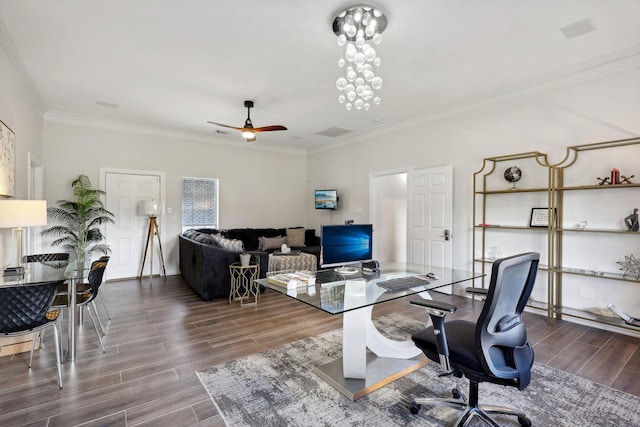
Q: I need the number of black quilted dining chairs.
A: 4